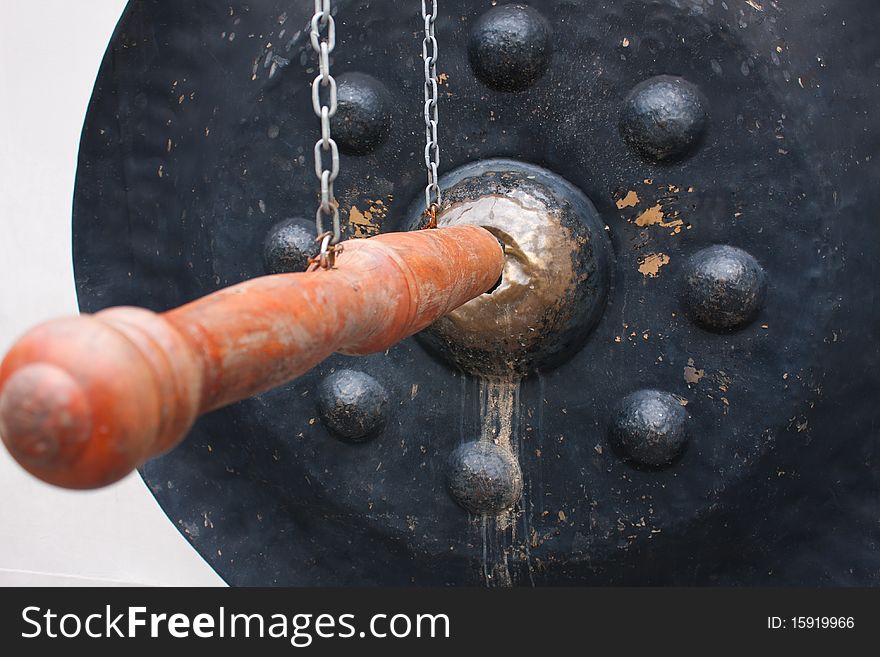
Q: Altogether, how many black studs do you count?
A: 8